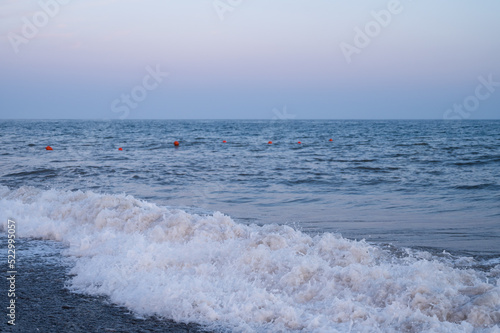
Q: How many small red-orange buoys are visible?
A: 7